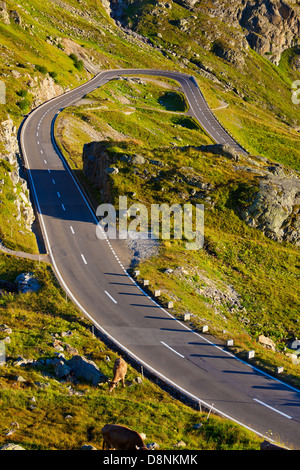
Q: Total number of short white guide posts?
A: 9